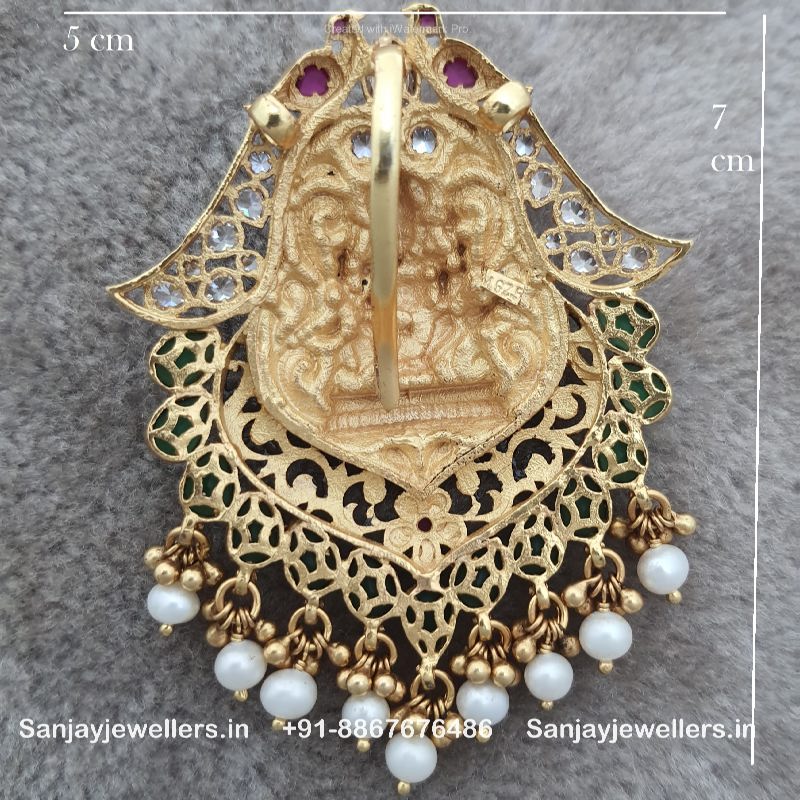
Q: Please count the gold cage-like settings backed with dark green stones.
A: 13